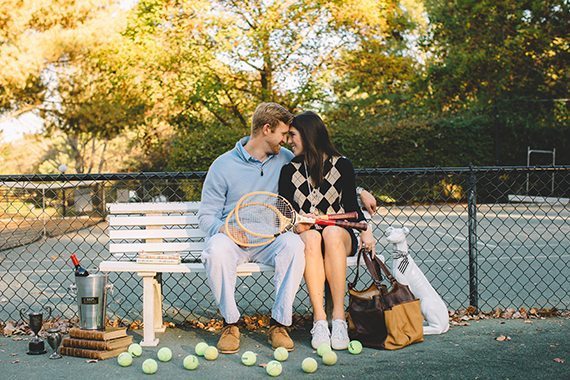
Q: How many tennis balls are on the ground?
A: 14